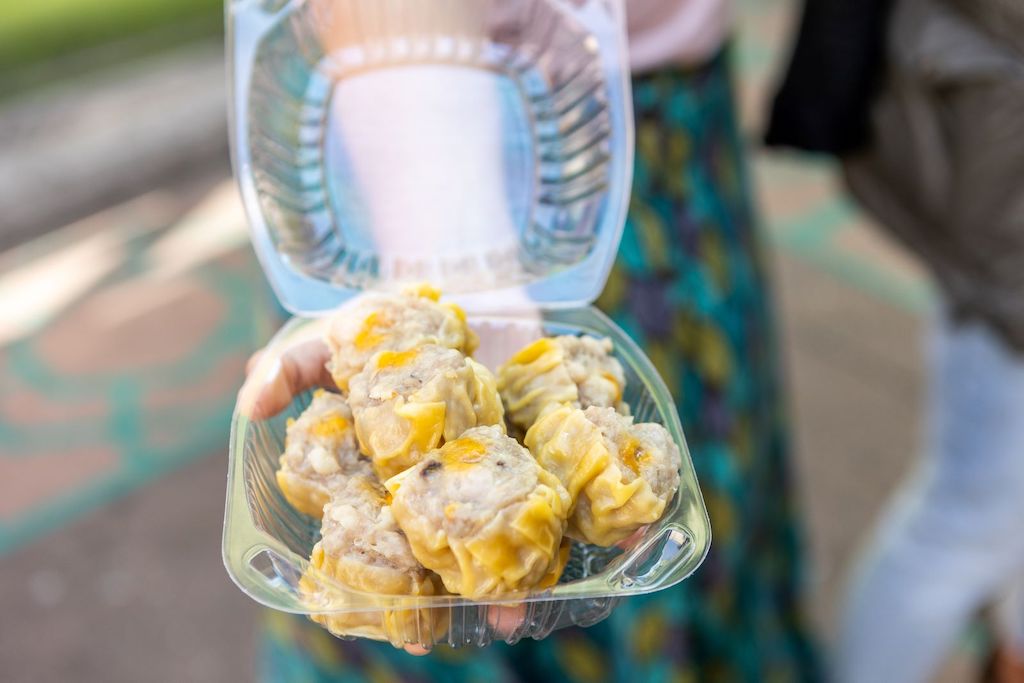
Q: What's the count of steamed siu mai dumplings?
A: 7